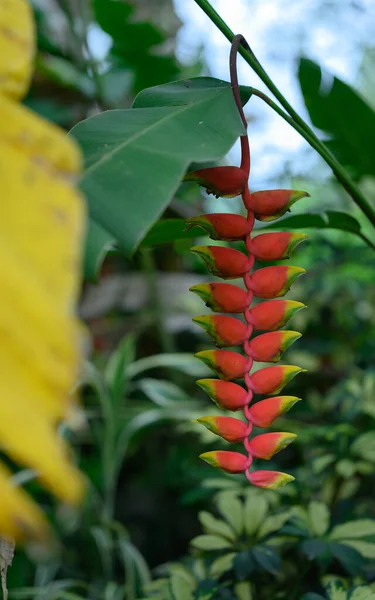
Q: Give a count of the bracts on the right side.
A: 9